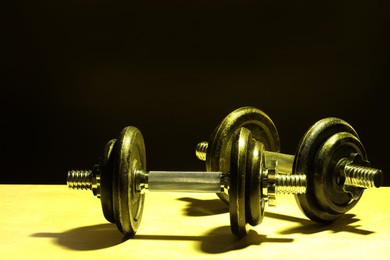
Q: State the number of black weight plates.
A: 7